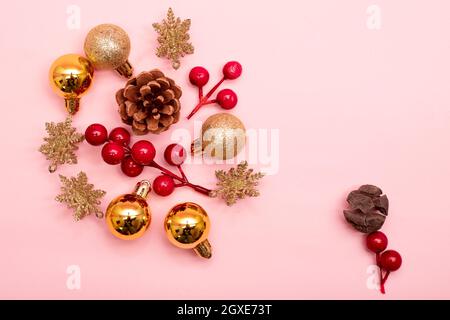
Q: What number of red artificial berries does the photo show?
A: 12